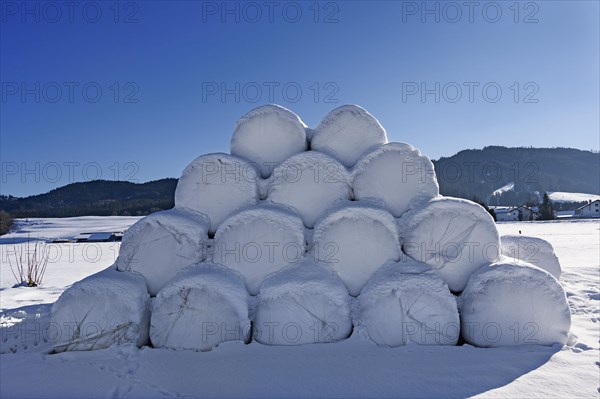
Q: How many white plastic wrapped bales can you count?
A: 15